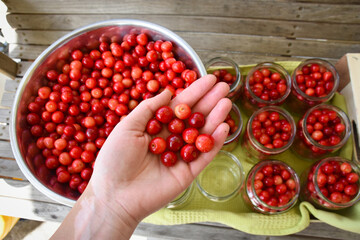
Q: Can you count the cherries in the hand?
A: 11